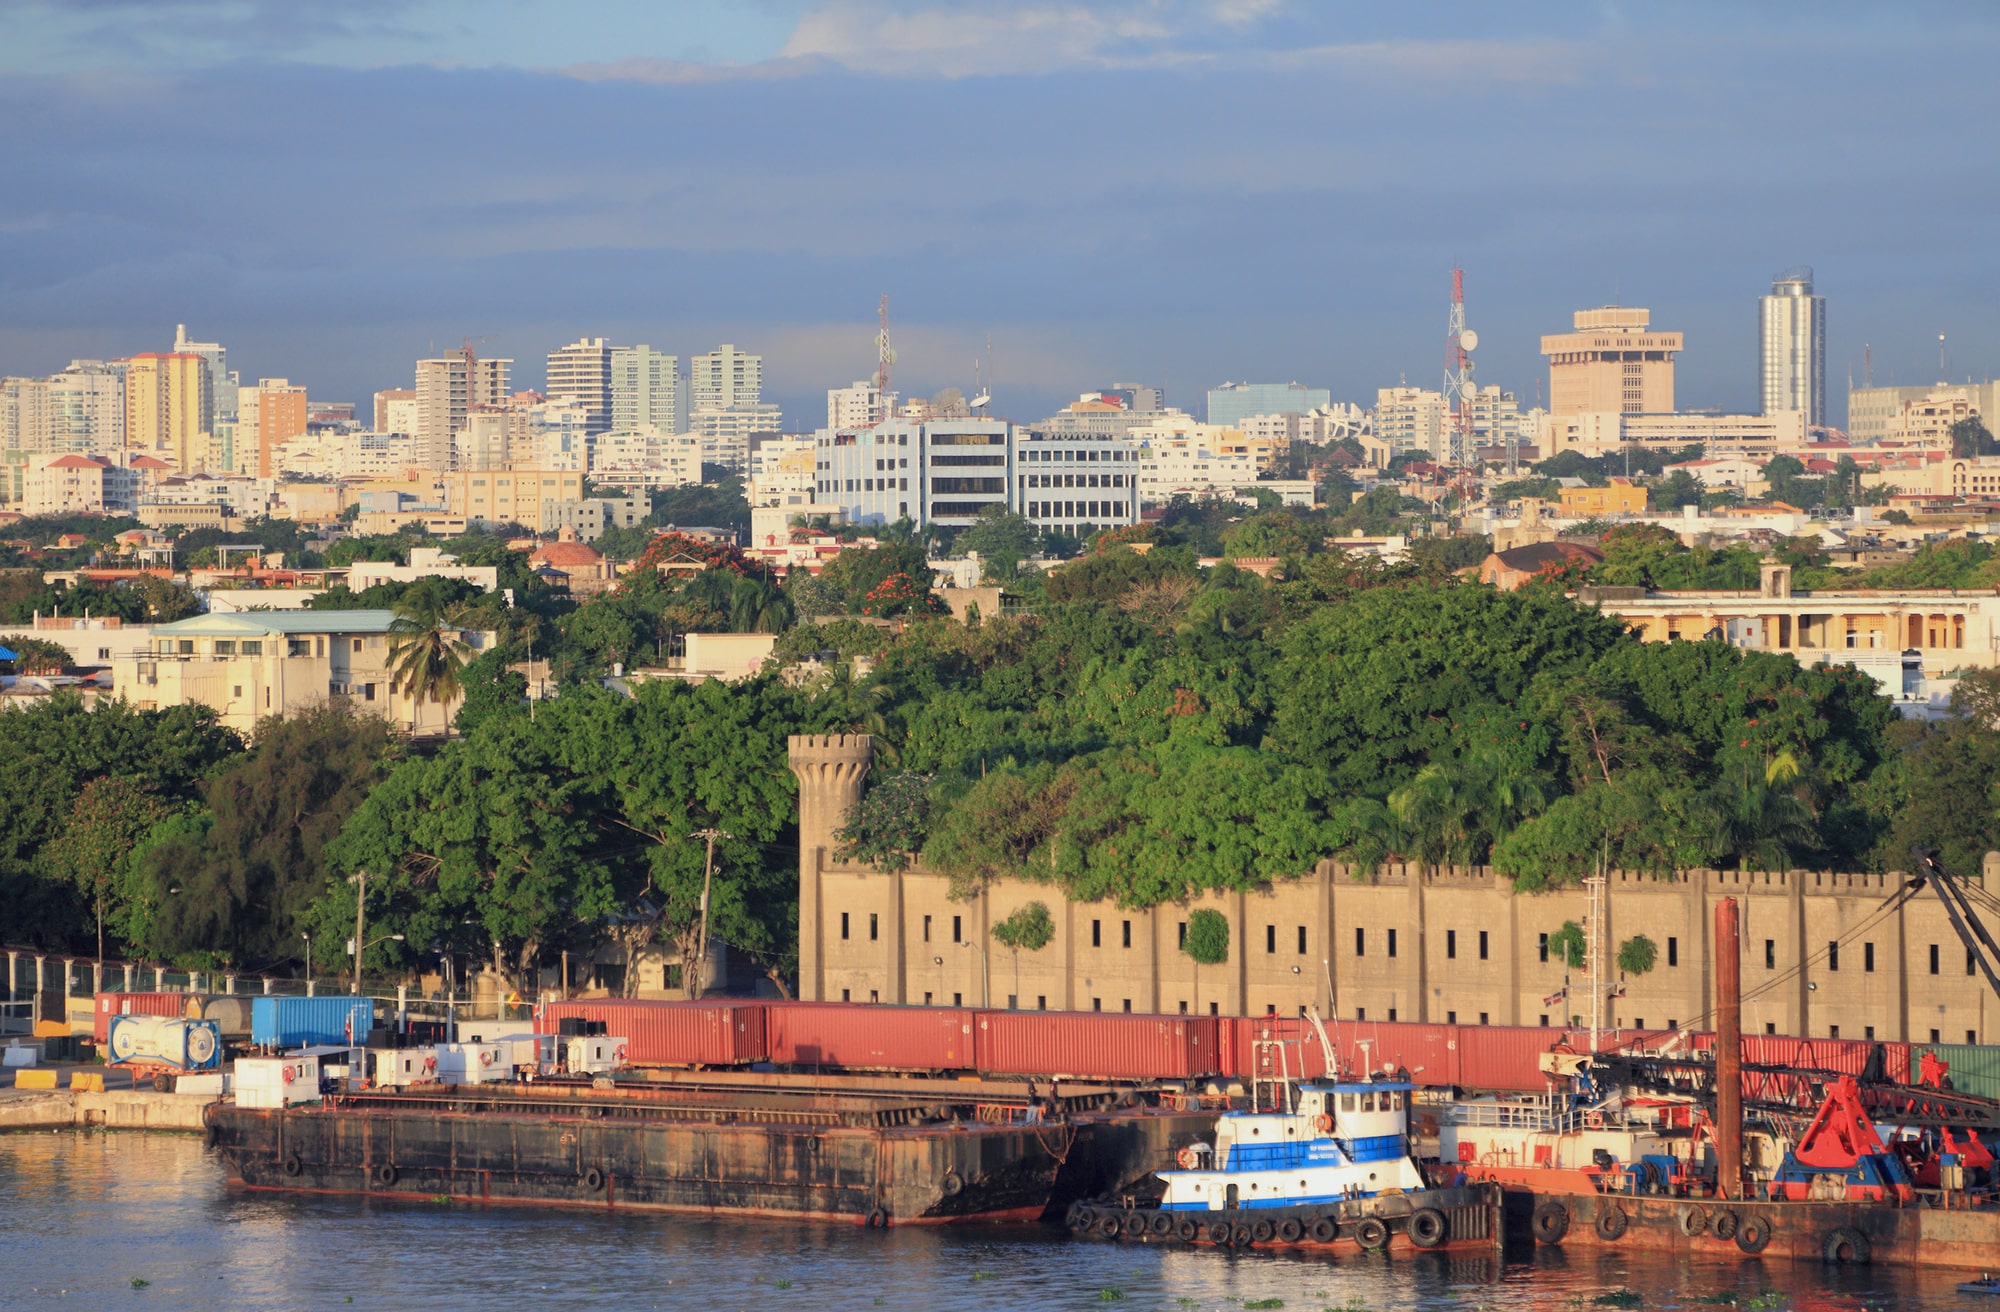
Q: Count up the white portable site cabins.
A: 4